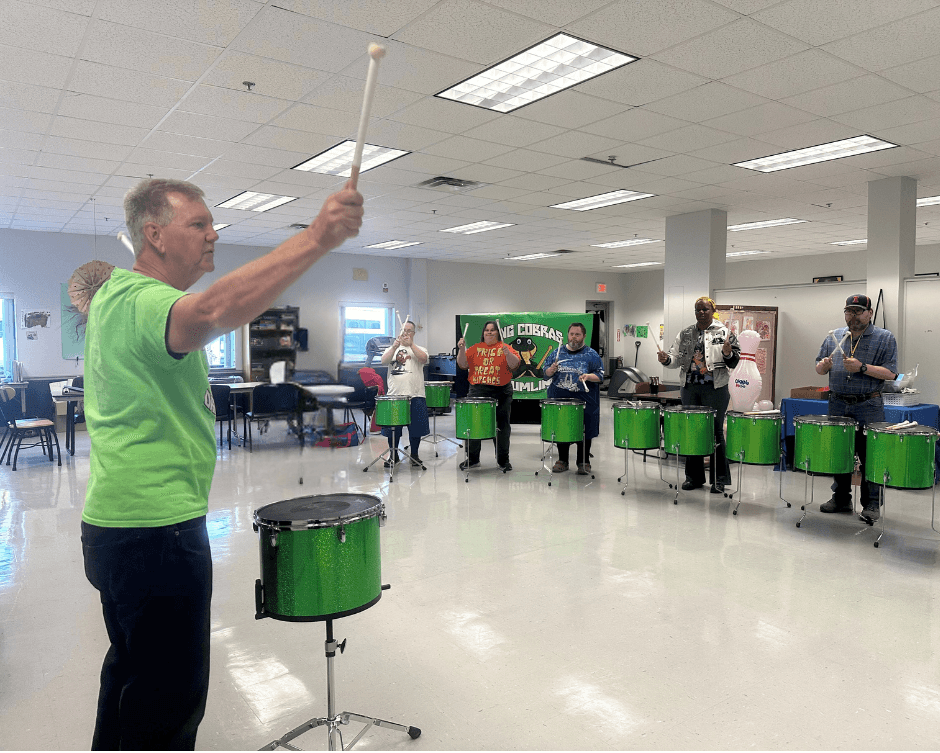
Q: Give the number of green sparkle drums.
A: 10